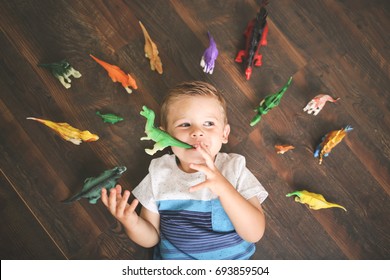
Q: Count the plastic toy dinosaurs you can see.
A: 14